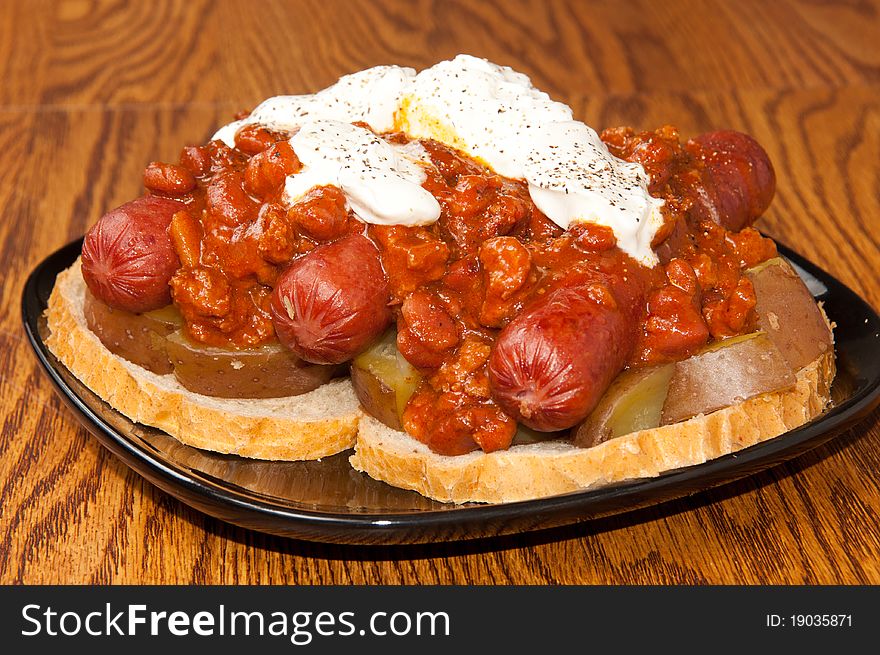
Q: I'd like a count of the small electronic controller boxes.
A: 0